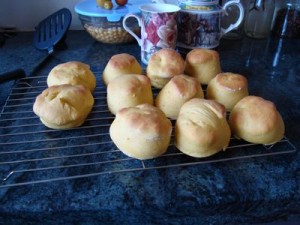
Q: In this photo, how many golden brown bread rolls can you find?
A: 11